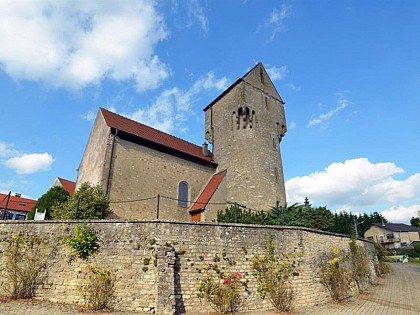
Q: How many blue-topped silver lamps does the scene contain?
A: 0